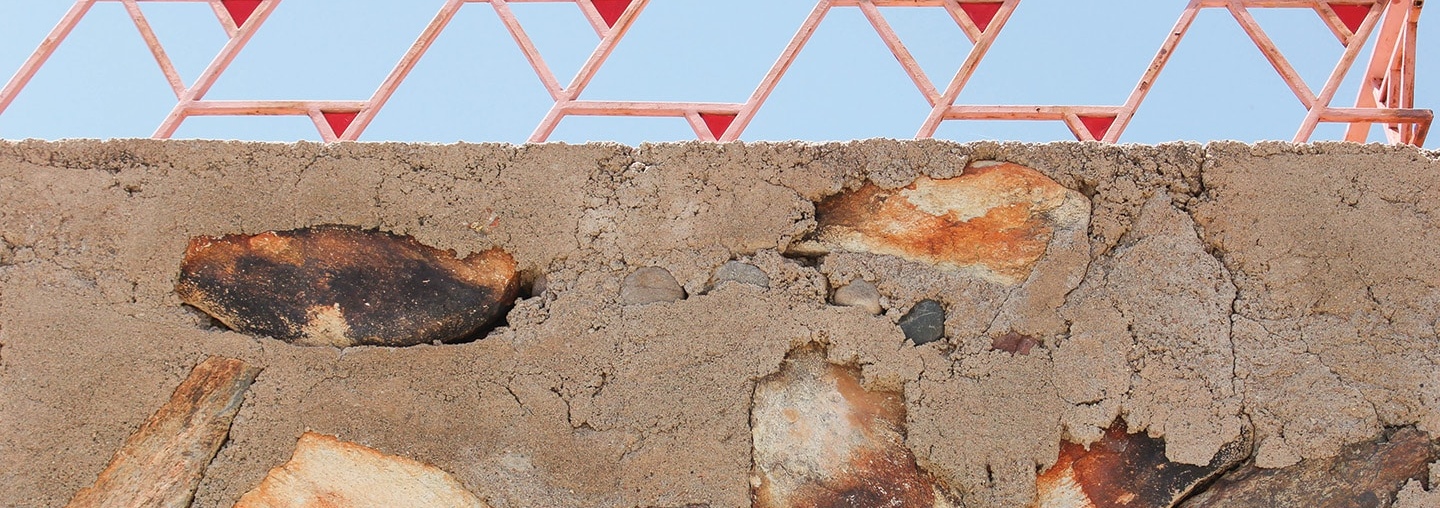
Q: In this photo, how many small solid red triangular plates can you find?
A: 7